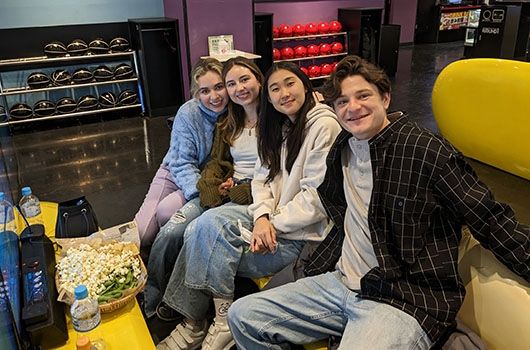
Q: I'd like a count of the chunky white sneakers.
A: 2